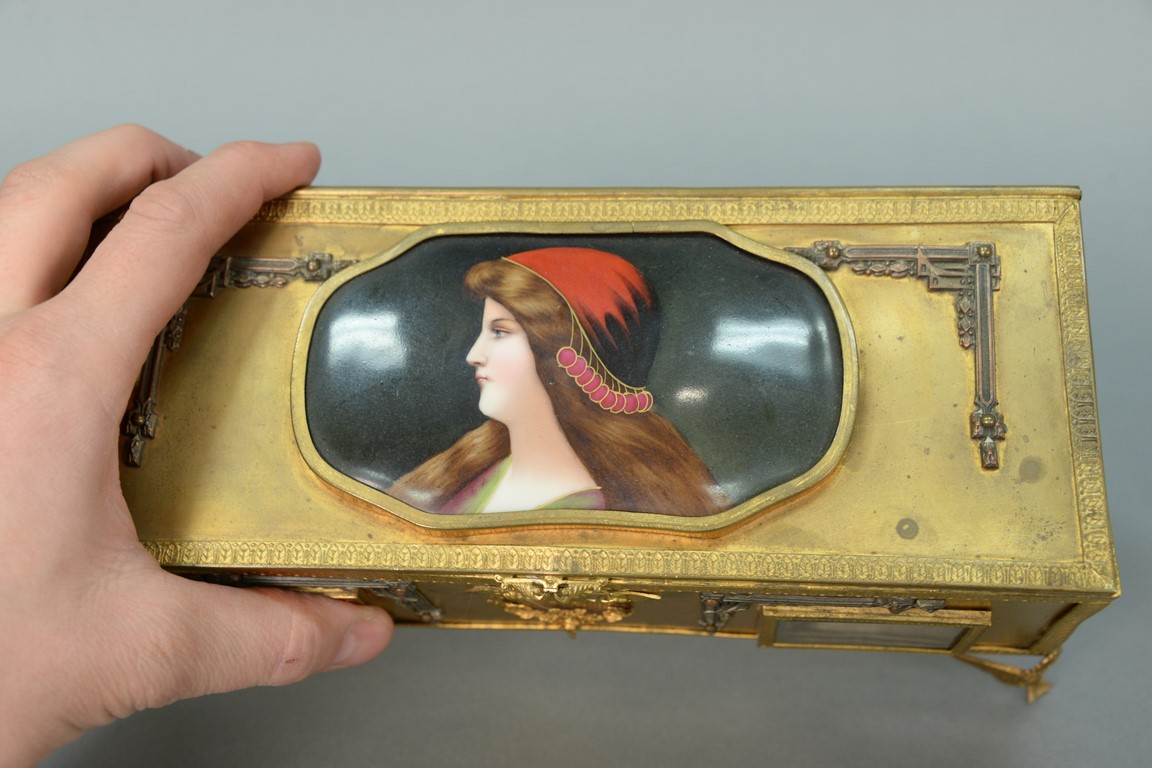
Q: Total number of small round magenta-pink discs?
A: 10